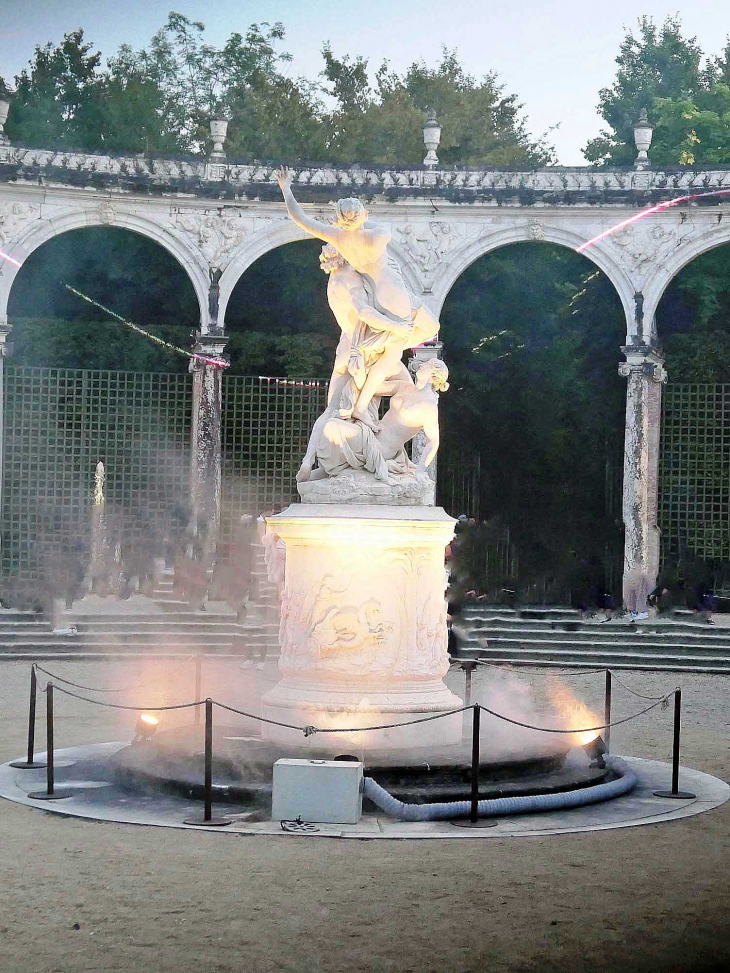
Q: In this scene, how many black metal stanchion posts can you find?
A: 8